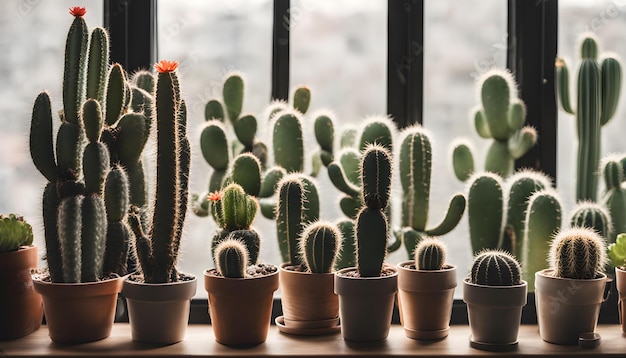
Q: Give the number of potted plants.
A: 10